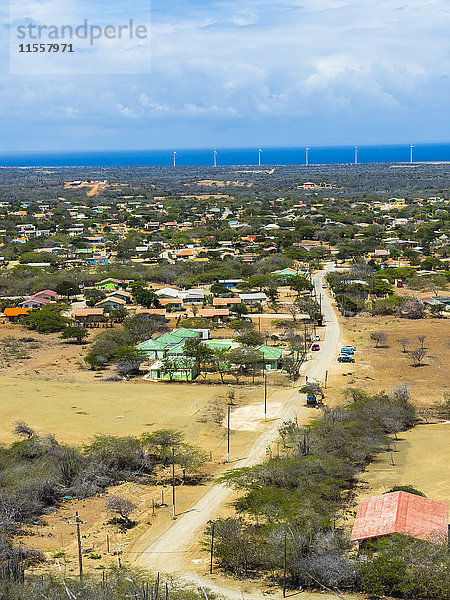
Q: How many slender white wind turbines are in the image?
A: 6